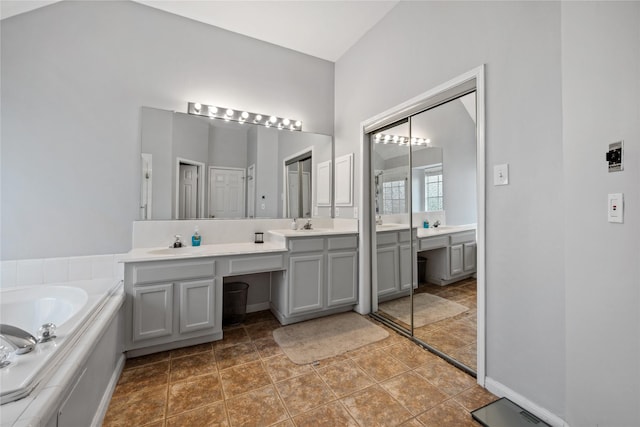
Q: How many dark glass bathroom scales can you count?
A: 1